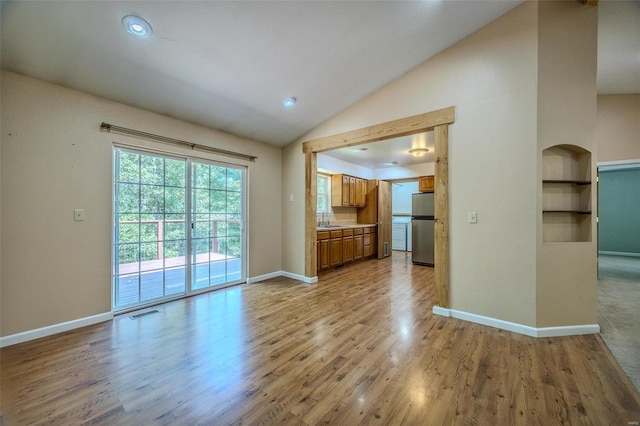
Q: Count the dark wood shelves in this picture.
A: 2